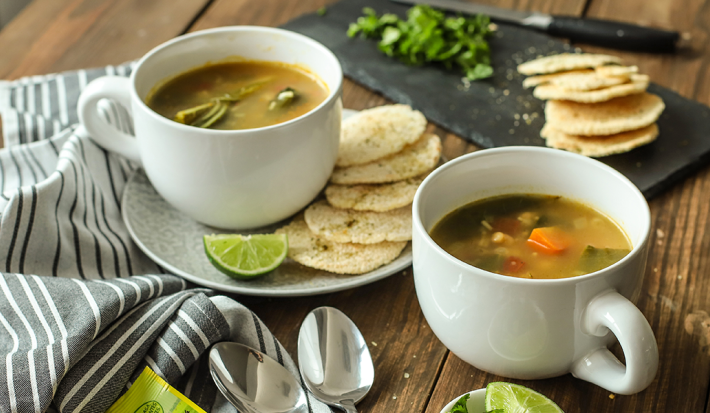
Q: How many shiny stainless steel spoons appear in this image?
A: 2